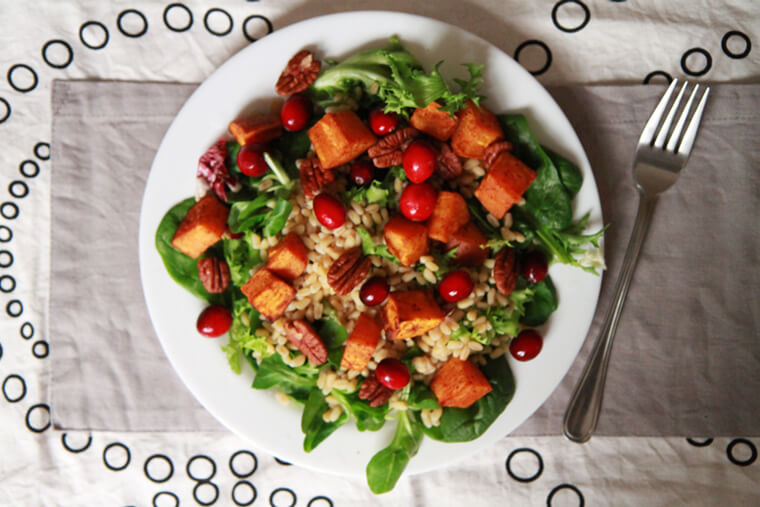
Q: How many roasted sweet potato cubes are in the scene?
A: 14